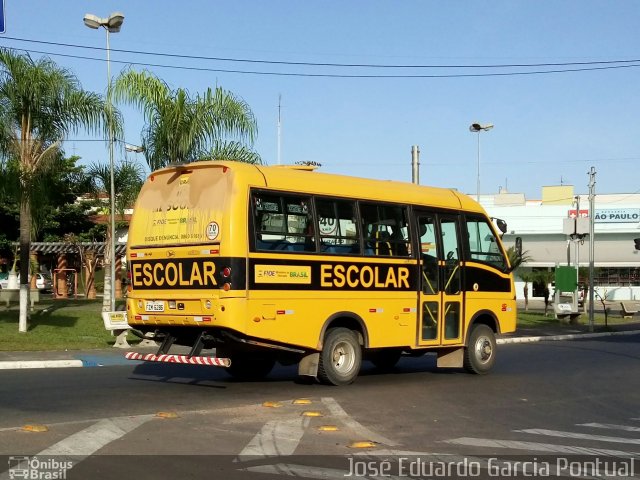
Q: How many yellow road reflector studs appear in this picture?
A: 7